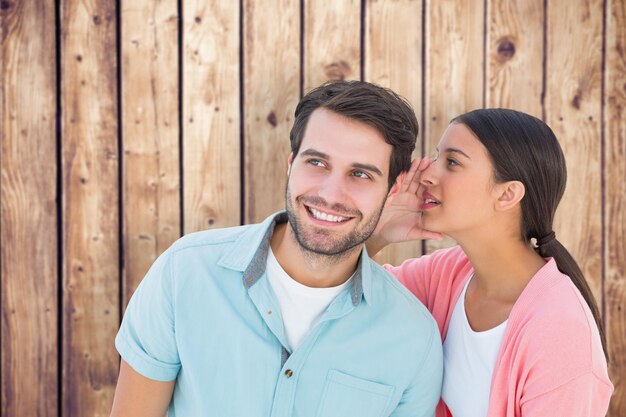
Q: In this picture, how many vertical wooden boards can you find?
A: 11